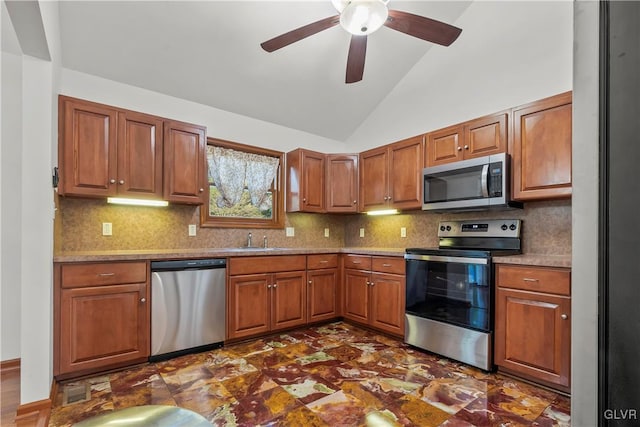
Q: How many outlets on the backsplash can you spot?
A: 6